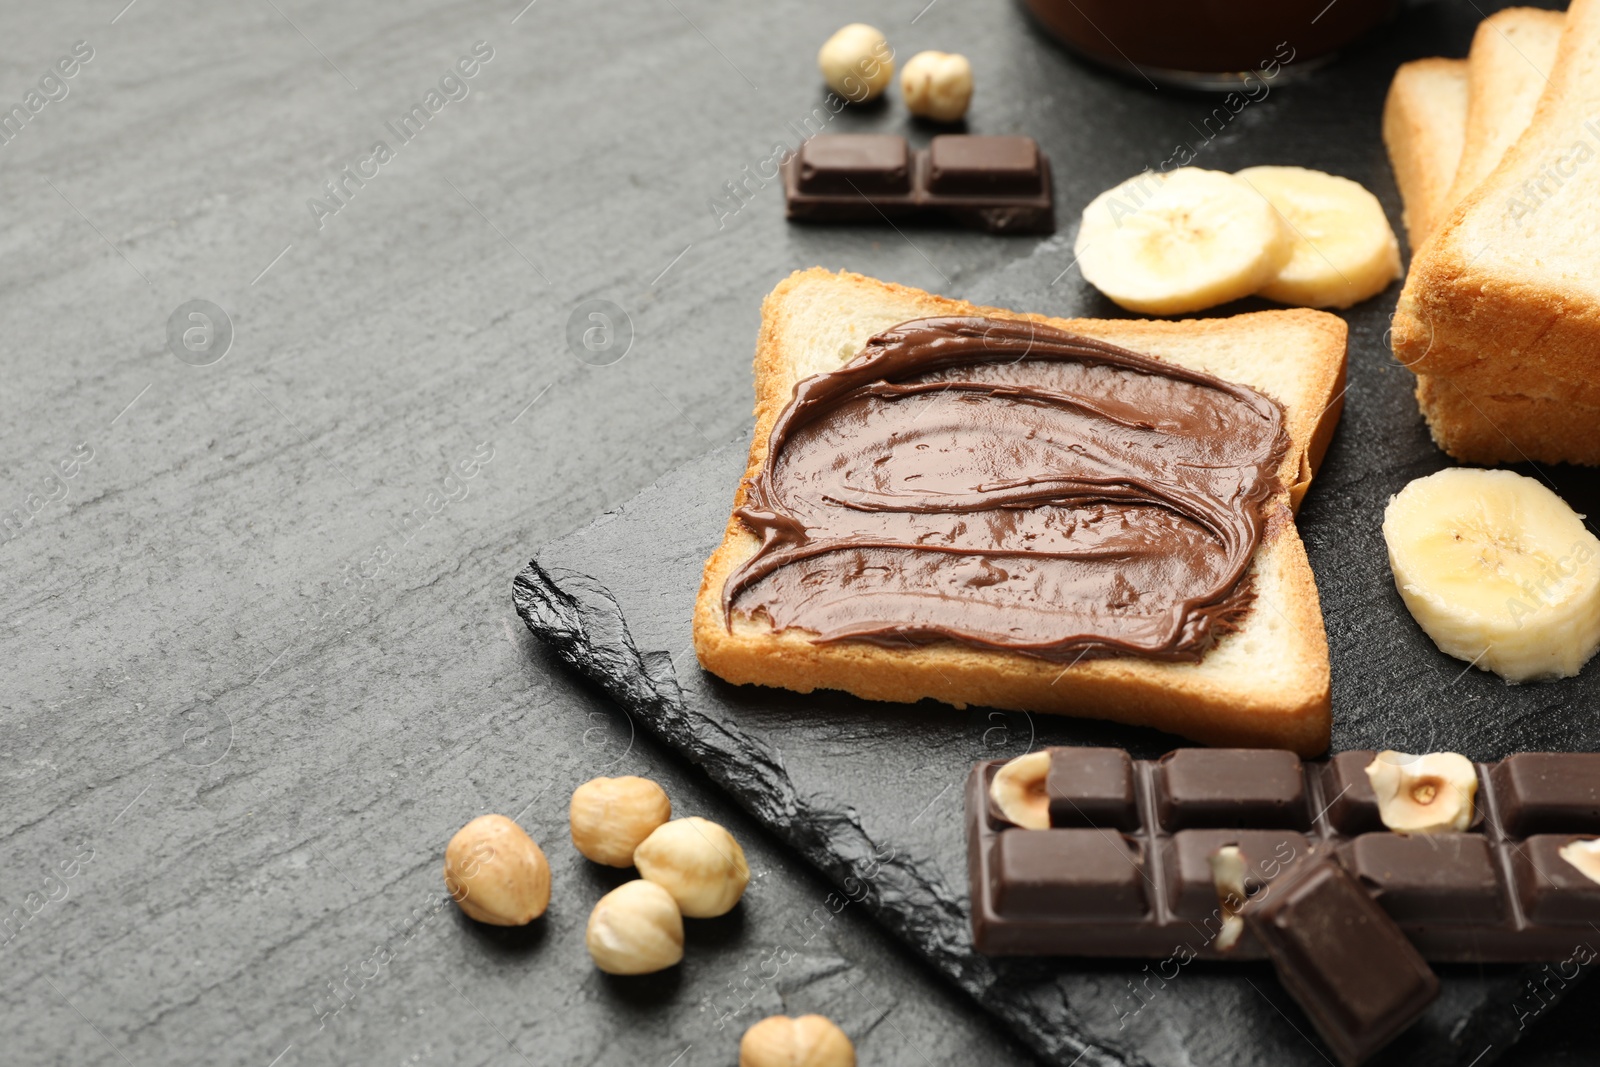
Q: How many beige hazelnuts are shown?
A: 7